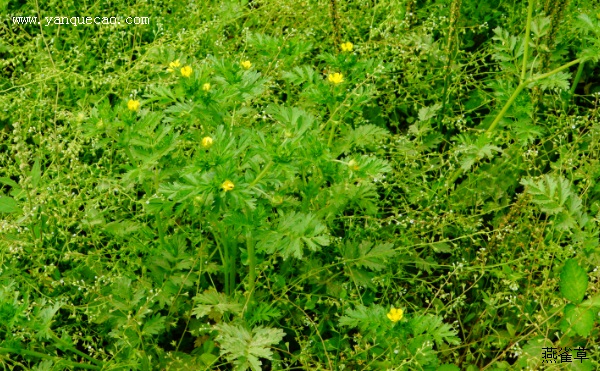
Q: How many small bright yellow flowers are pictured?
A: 10